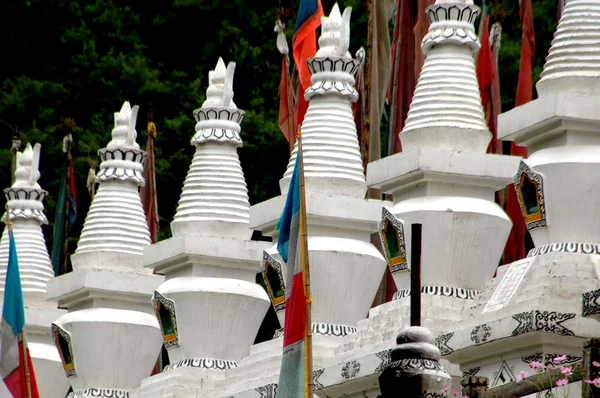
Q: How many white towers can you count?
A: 6